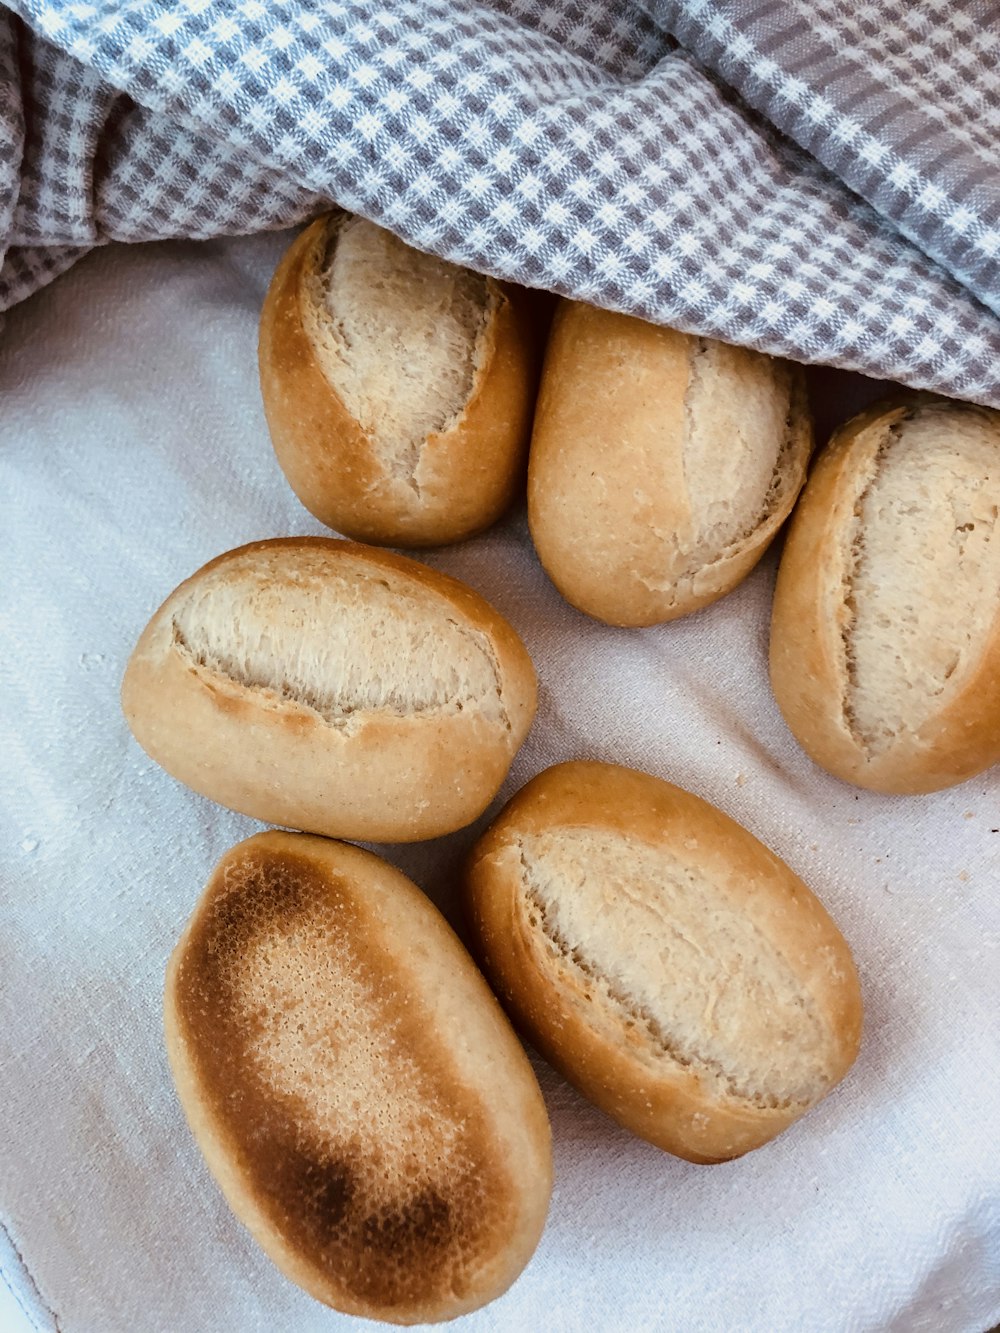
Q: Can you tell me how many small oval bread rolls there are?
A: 6